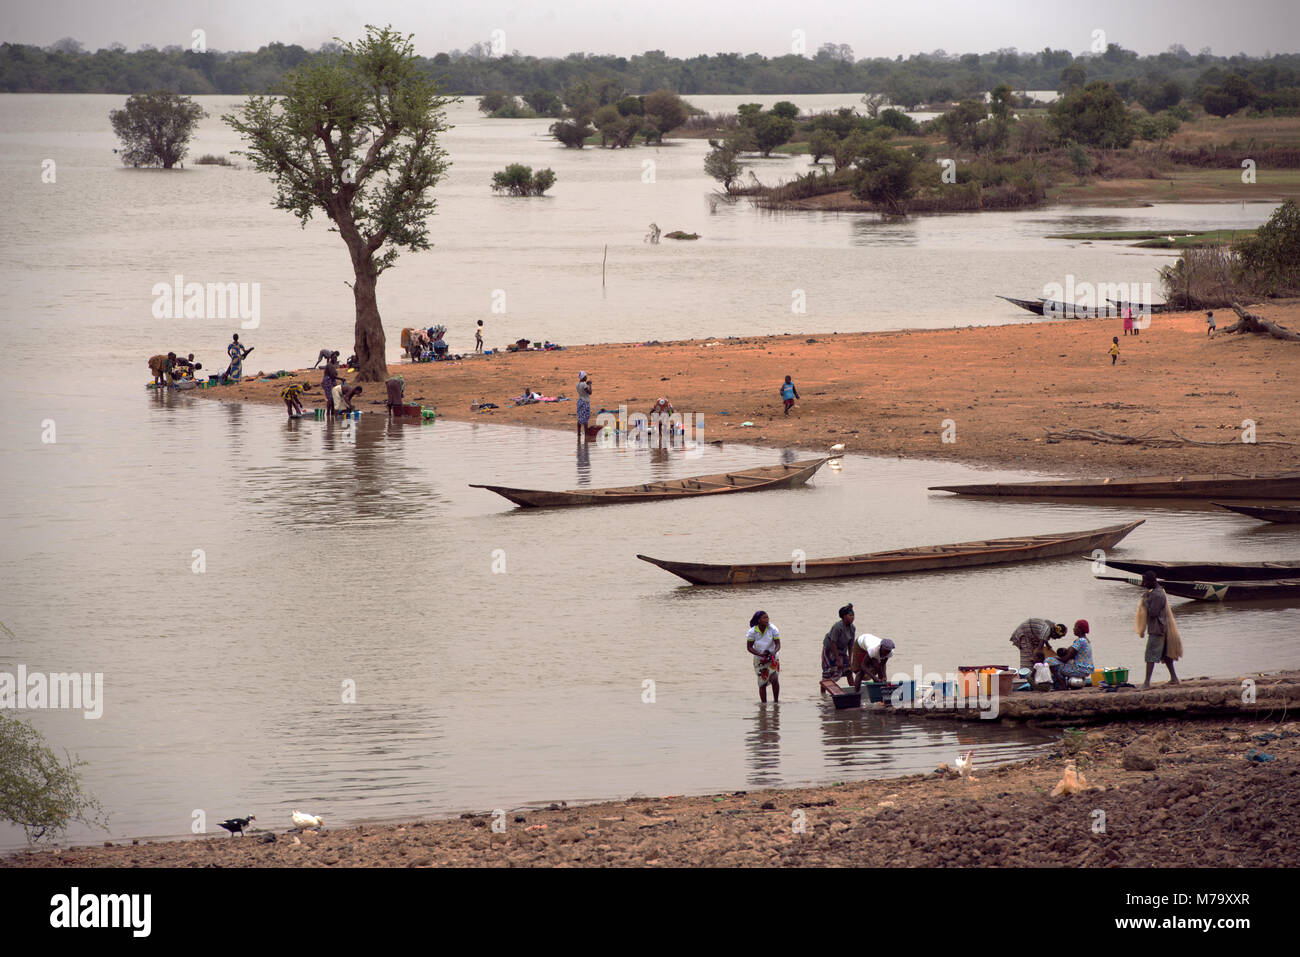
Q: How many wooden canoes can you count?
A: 9